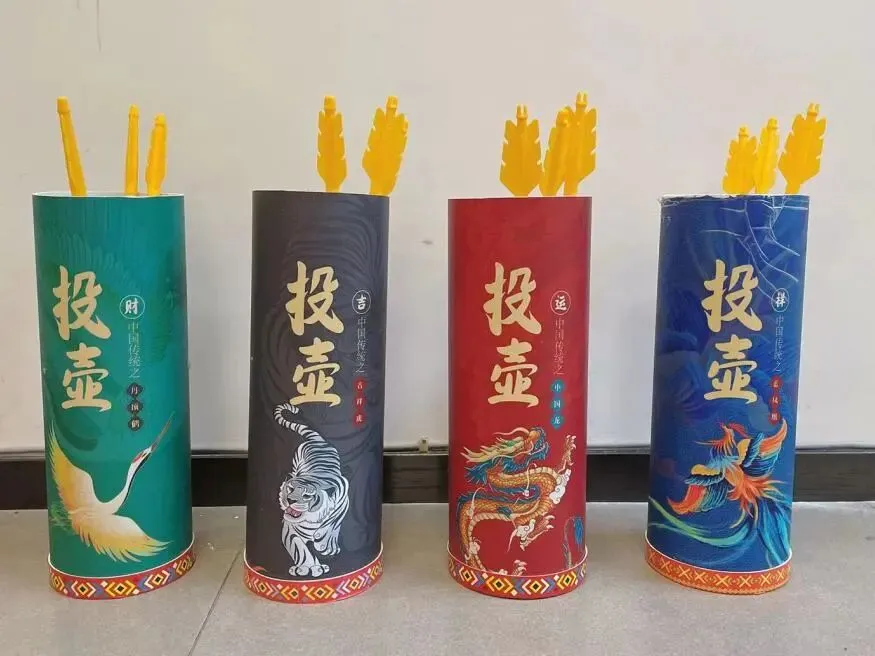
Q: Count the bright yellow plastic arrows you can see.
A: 11